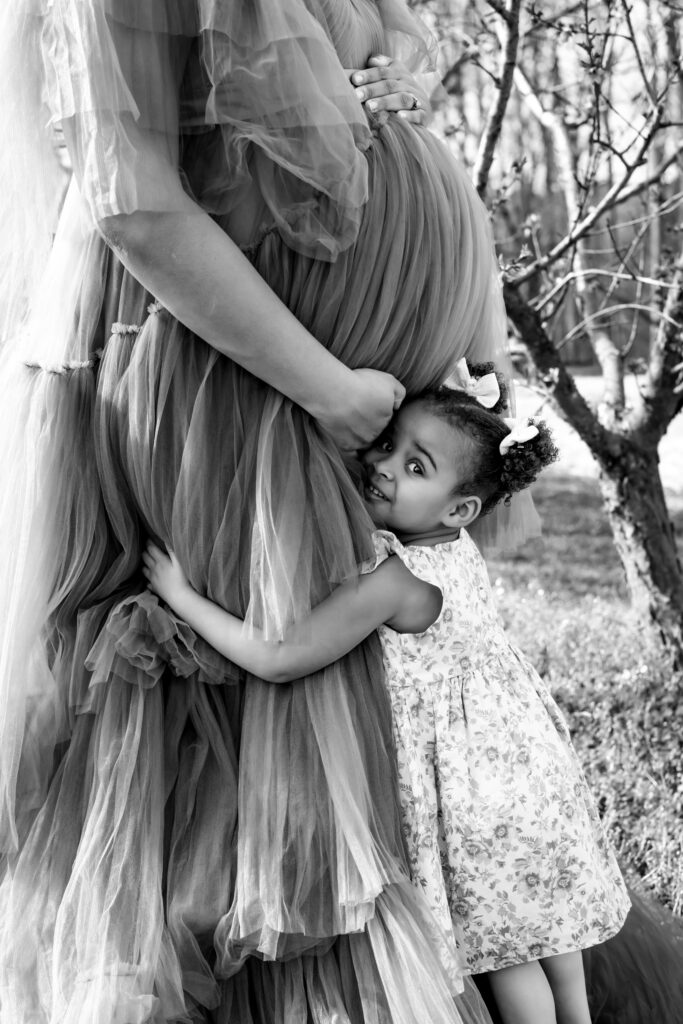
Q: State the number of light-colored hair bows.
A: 2